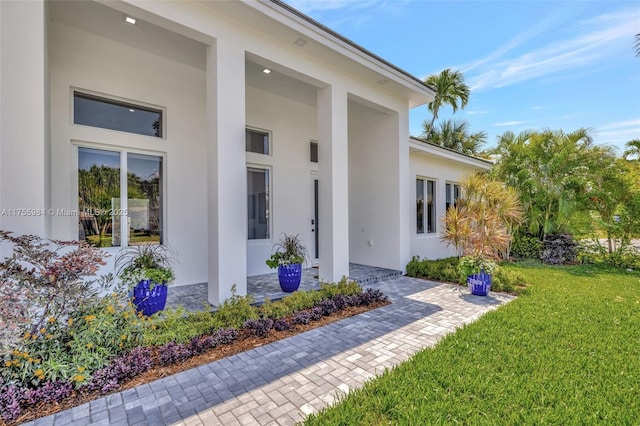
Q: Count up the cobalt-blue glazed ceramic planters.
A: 3